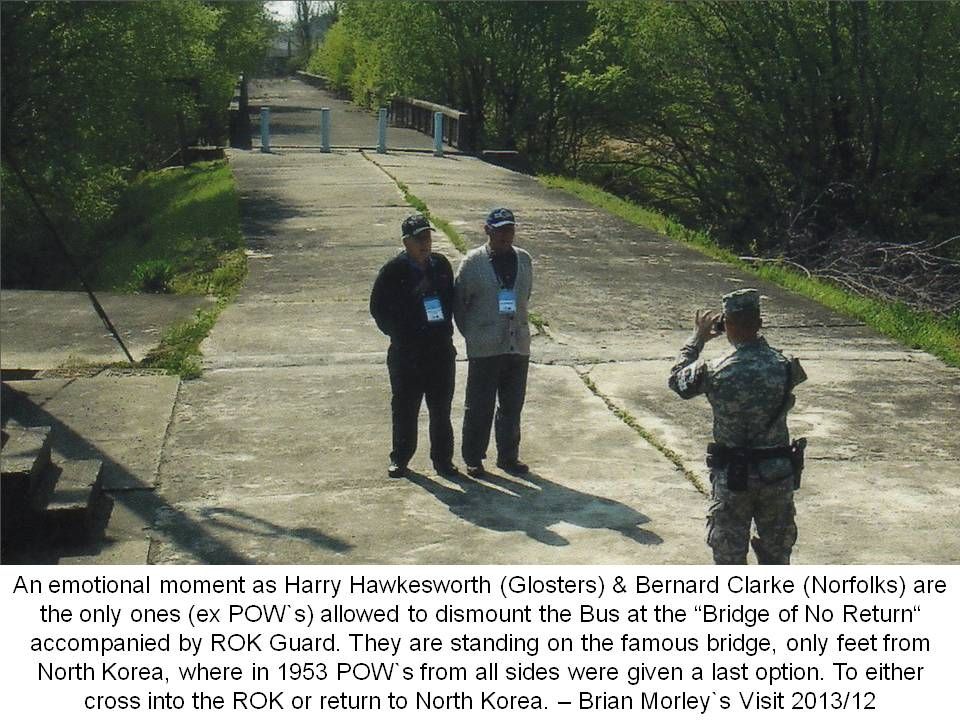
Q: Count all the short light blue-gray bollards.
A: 4